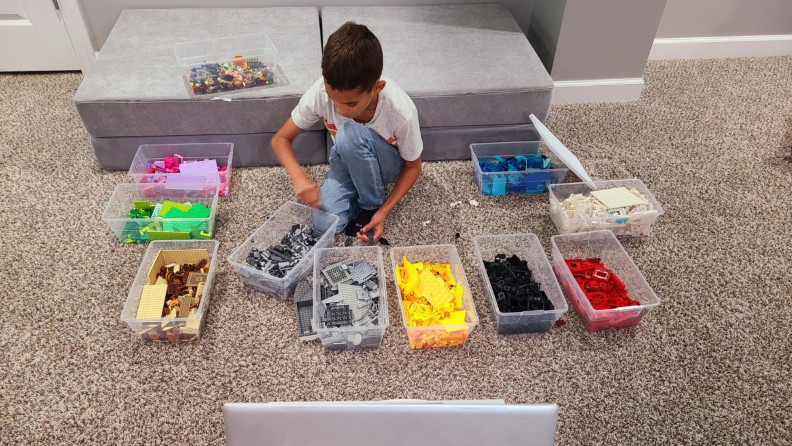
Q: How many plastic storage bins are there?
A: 11